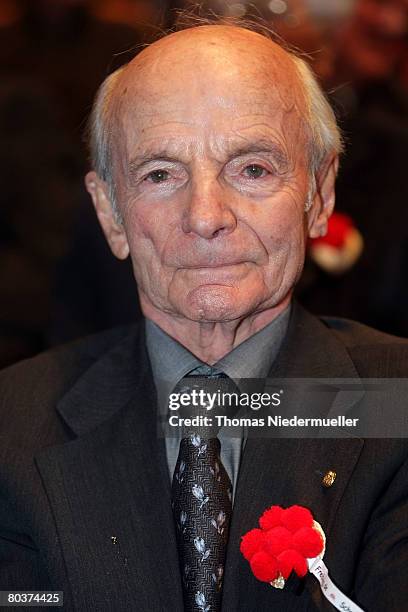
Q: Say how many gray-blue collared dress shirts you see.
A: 1